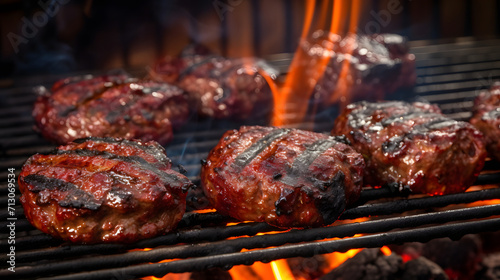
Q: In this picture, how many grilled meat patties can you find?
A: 7